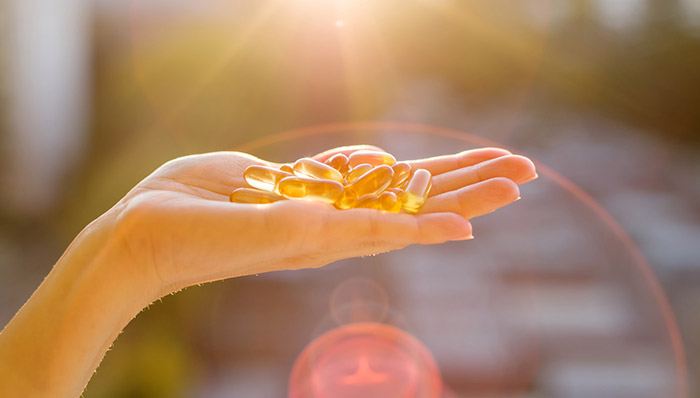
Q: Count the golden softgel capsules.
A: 15